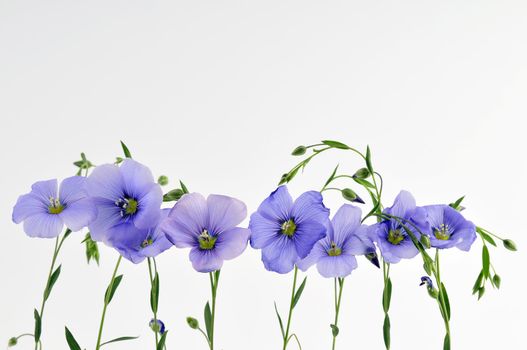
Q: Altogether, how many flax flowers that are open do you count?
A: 8